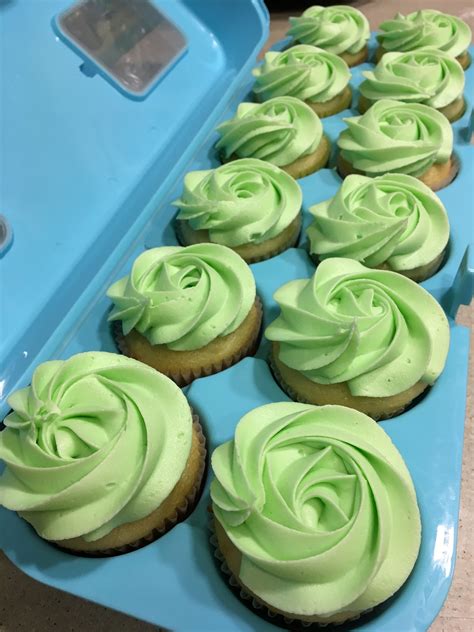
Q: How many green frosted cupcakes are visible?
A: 12